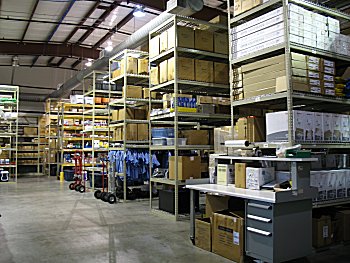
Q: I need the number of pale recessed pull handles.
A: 3